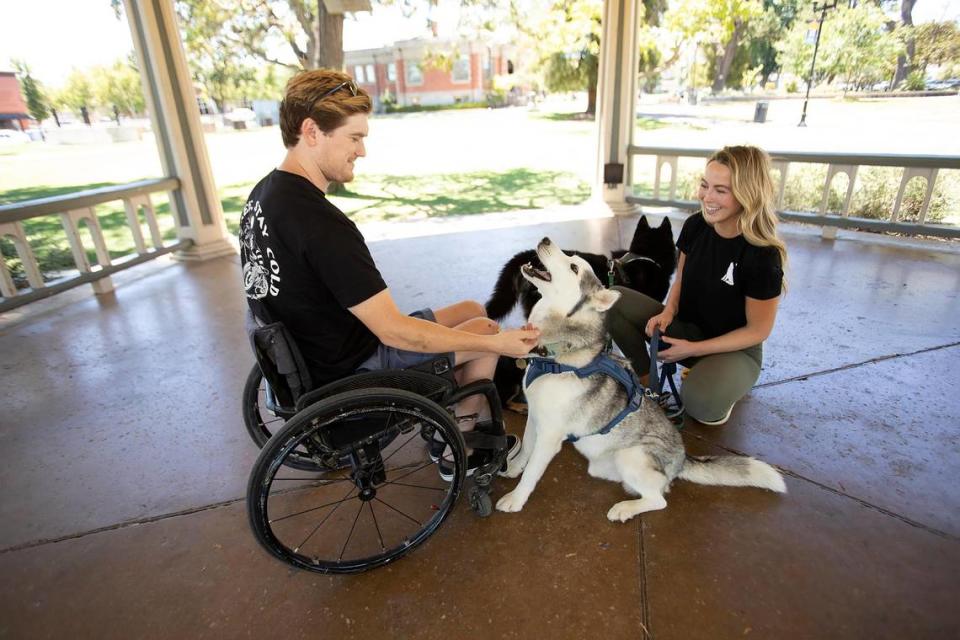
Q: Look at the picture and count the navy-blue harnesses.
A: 1